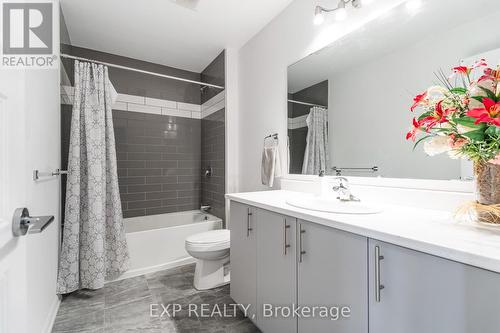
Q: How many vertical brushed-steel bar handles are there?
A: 4